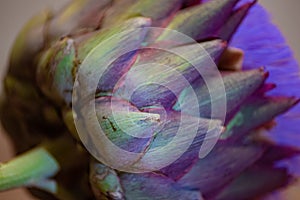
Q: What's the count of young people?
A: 0